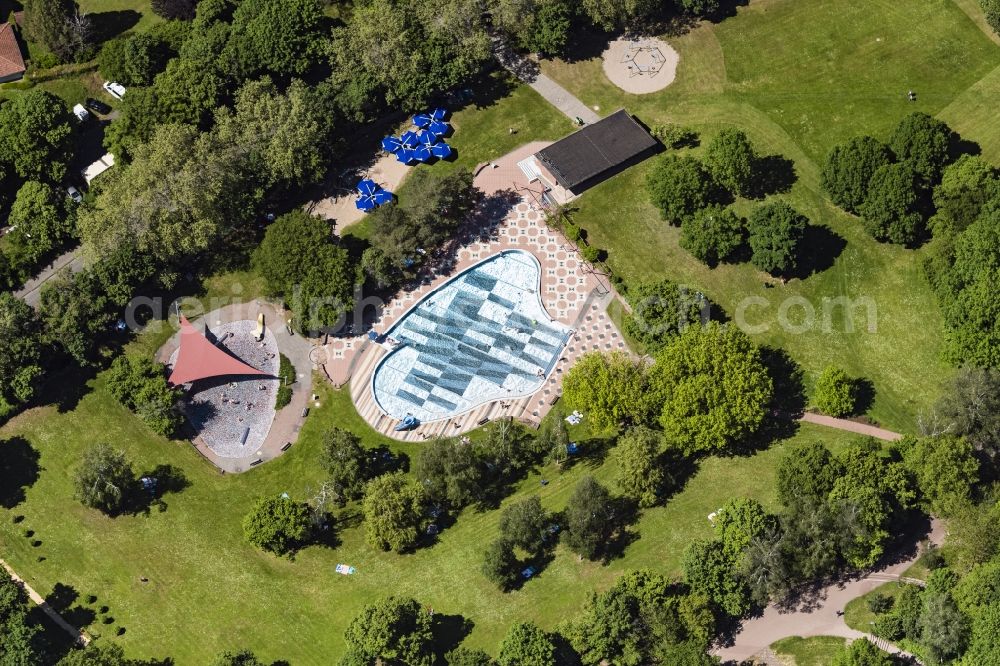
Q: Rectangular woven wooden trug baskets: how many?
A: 0